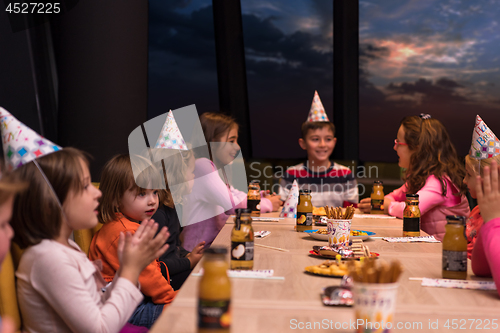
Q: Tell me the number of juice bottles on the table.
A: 7